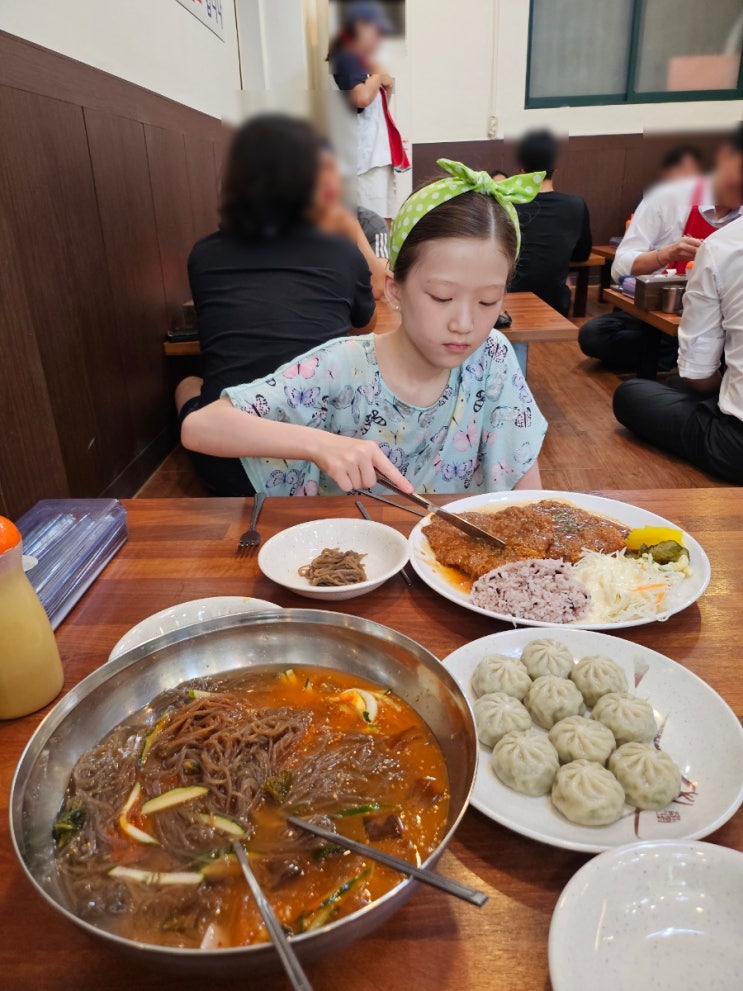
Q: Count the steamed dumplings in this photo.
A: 10